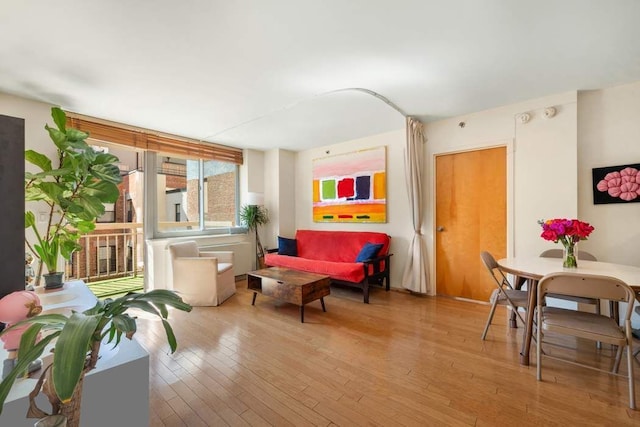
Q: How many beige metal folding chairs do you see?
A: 3